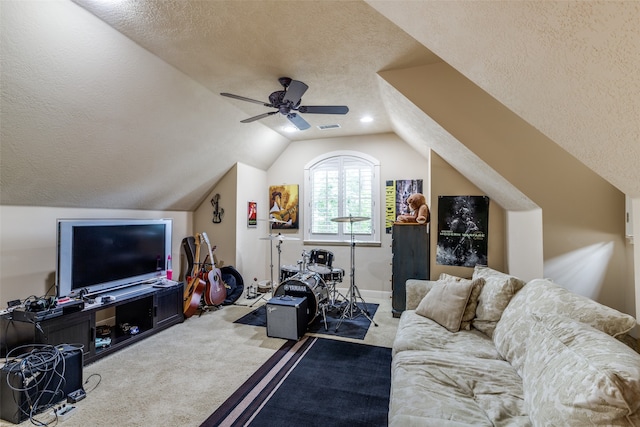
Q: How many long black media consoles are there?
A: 1